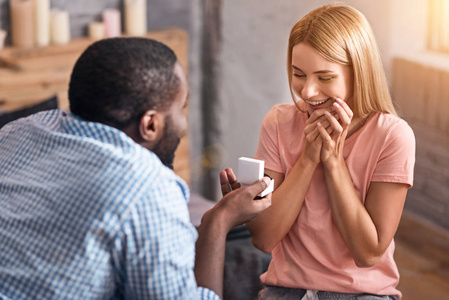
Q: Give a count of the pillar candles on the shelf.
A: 6